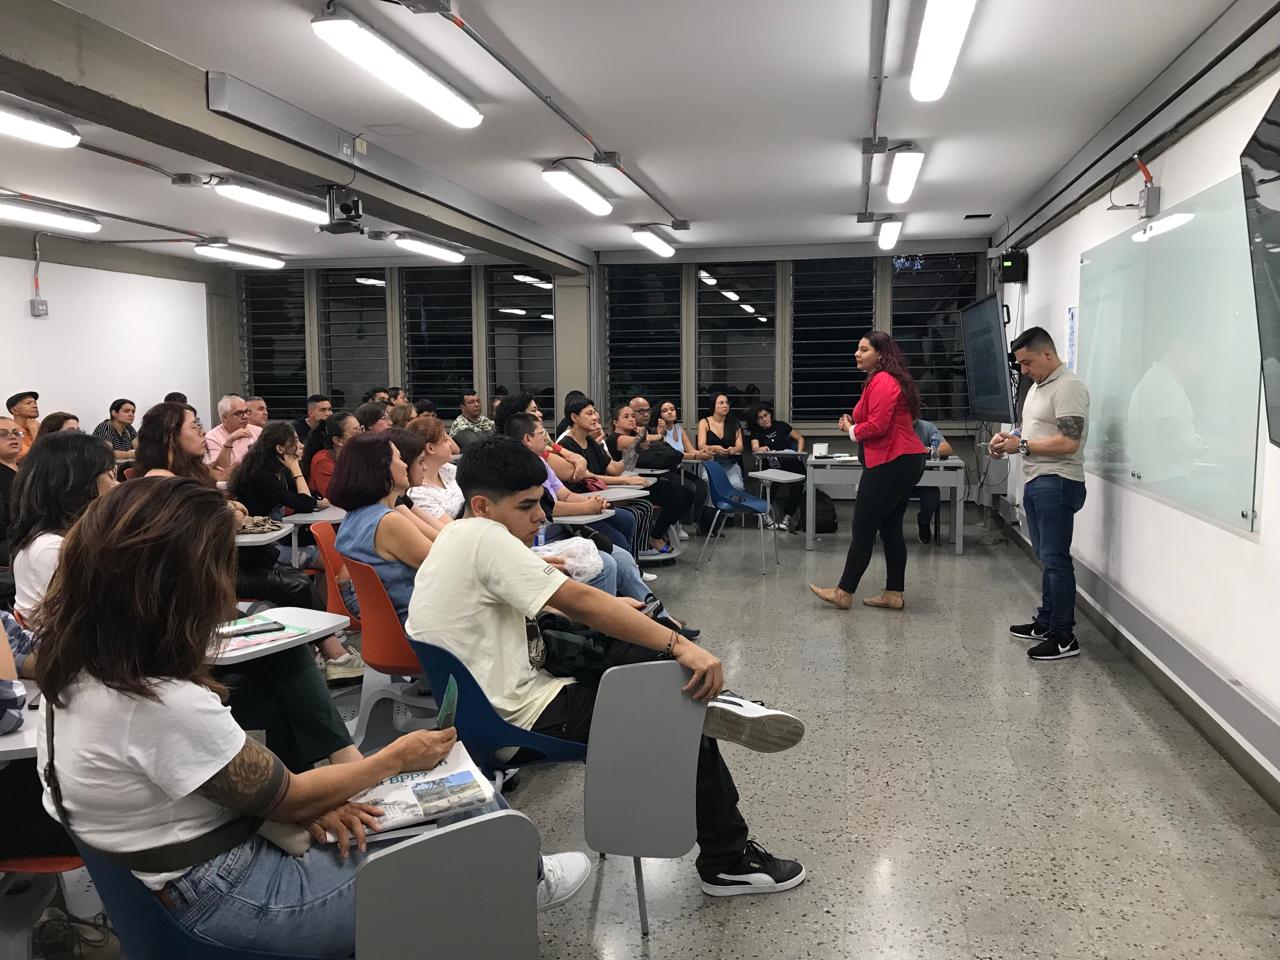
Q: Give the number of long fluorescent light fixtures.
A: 11